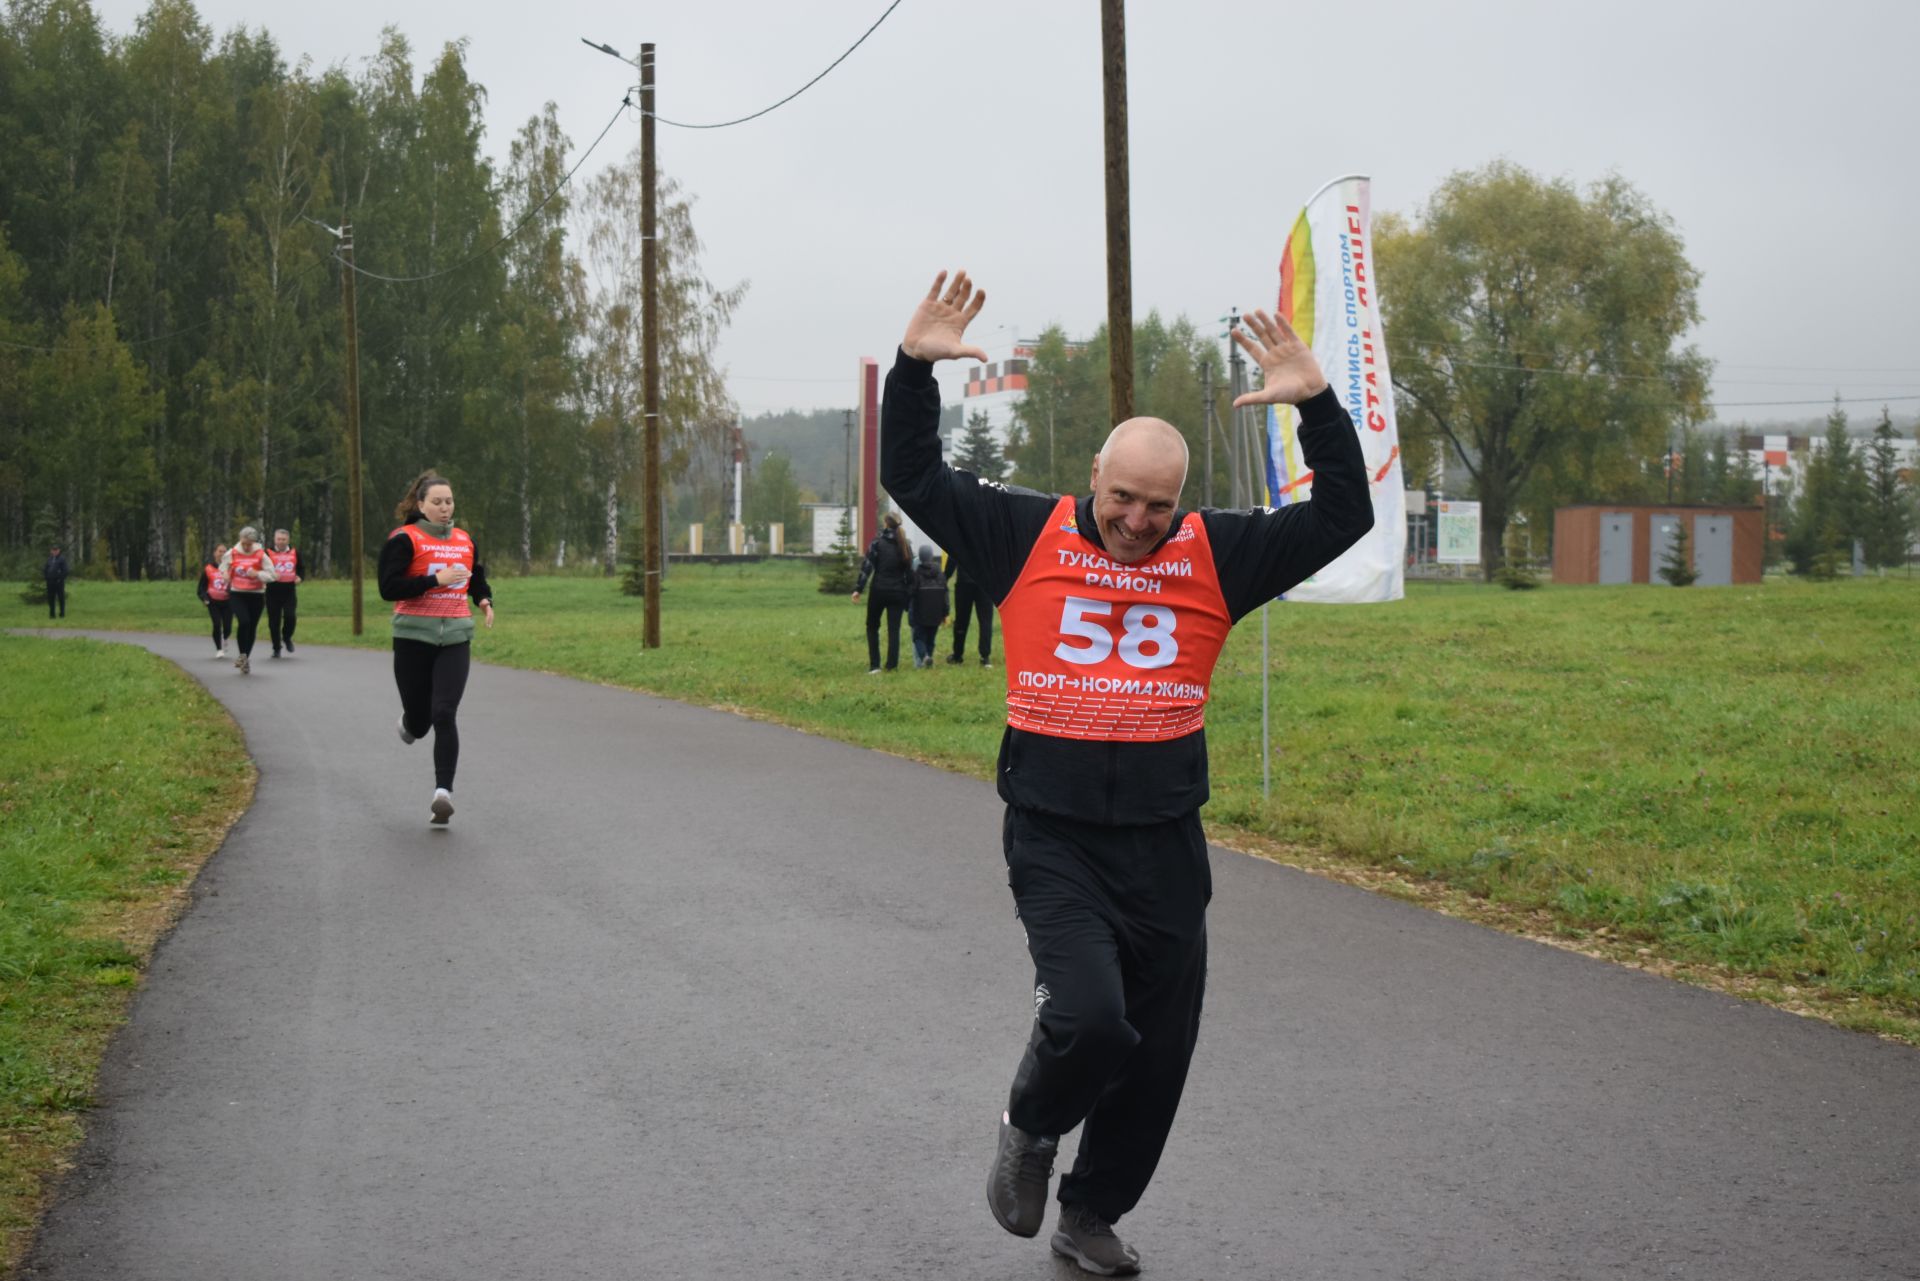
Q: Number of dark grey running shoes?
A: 2